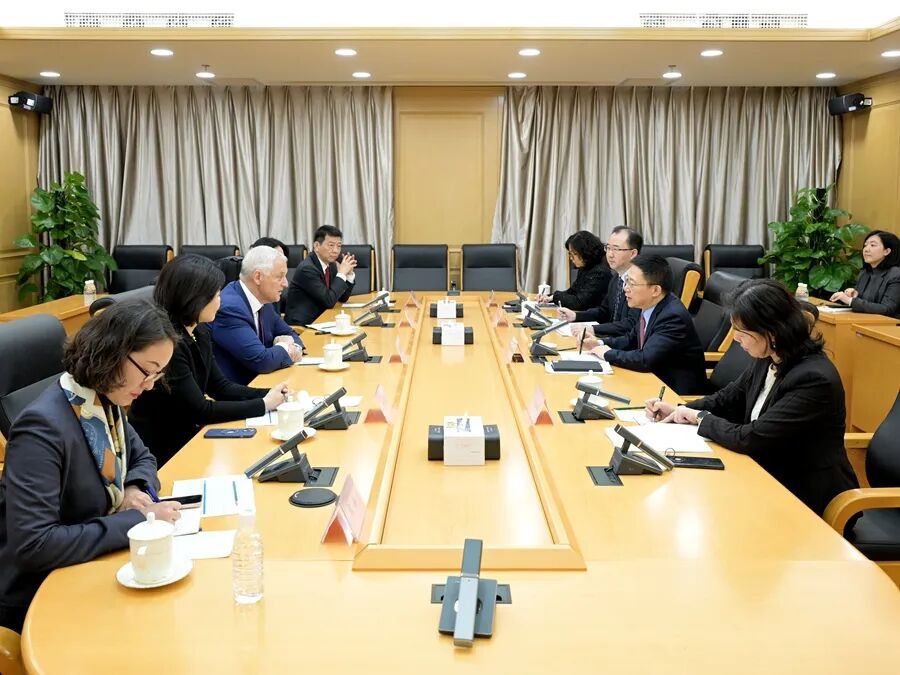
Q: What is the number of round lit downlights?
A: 11